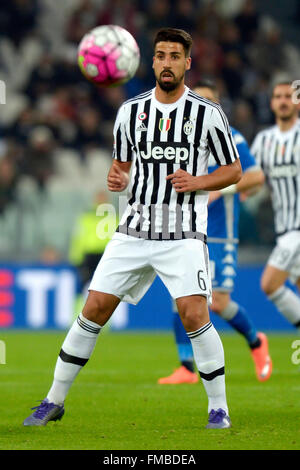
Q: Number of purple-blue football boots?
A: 2